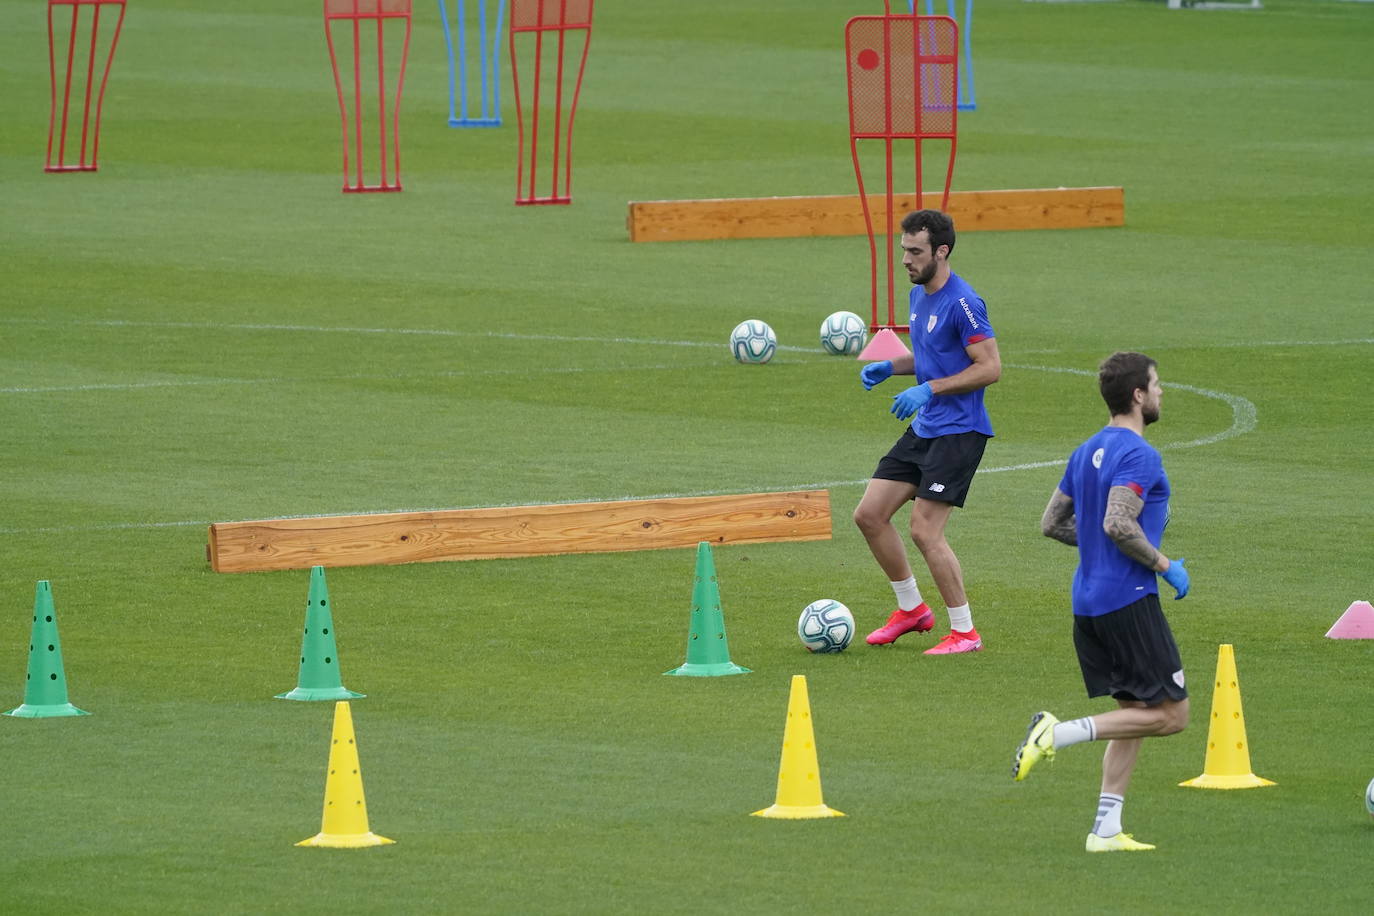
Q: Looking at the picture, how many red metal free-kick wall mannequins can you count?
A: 4